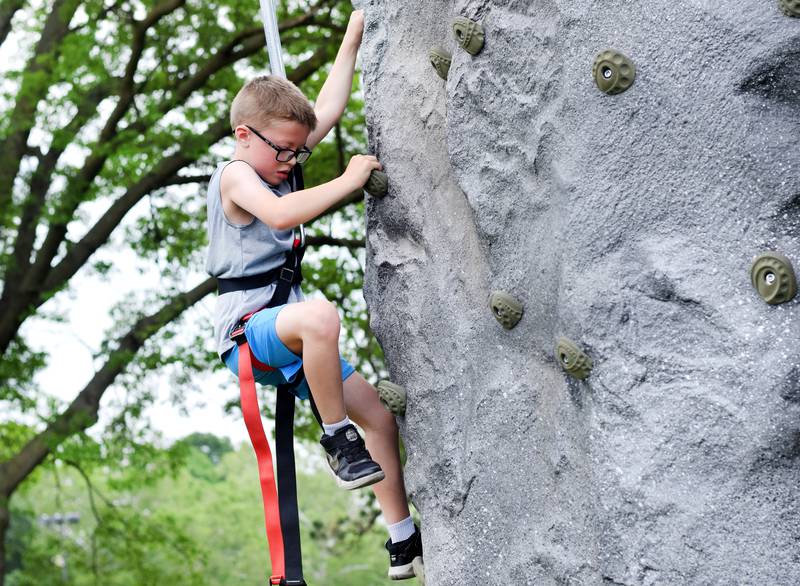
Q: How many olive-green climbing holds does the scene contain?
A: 9